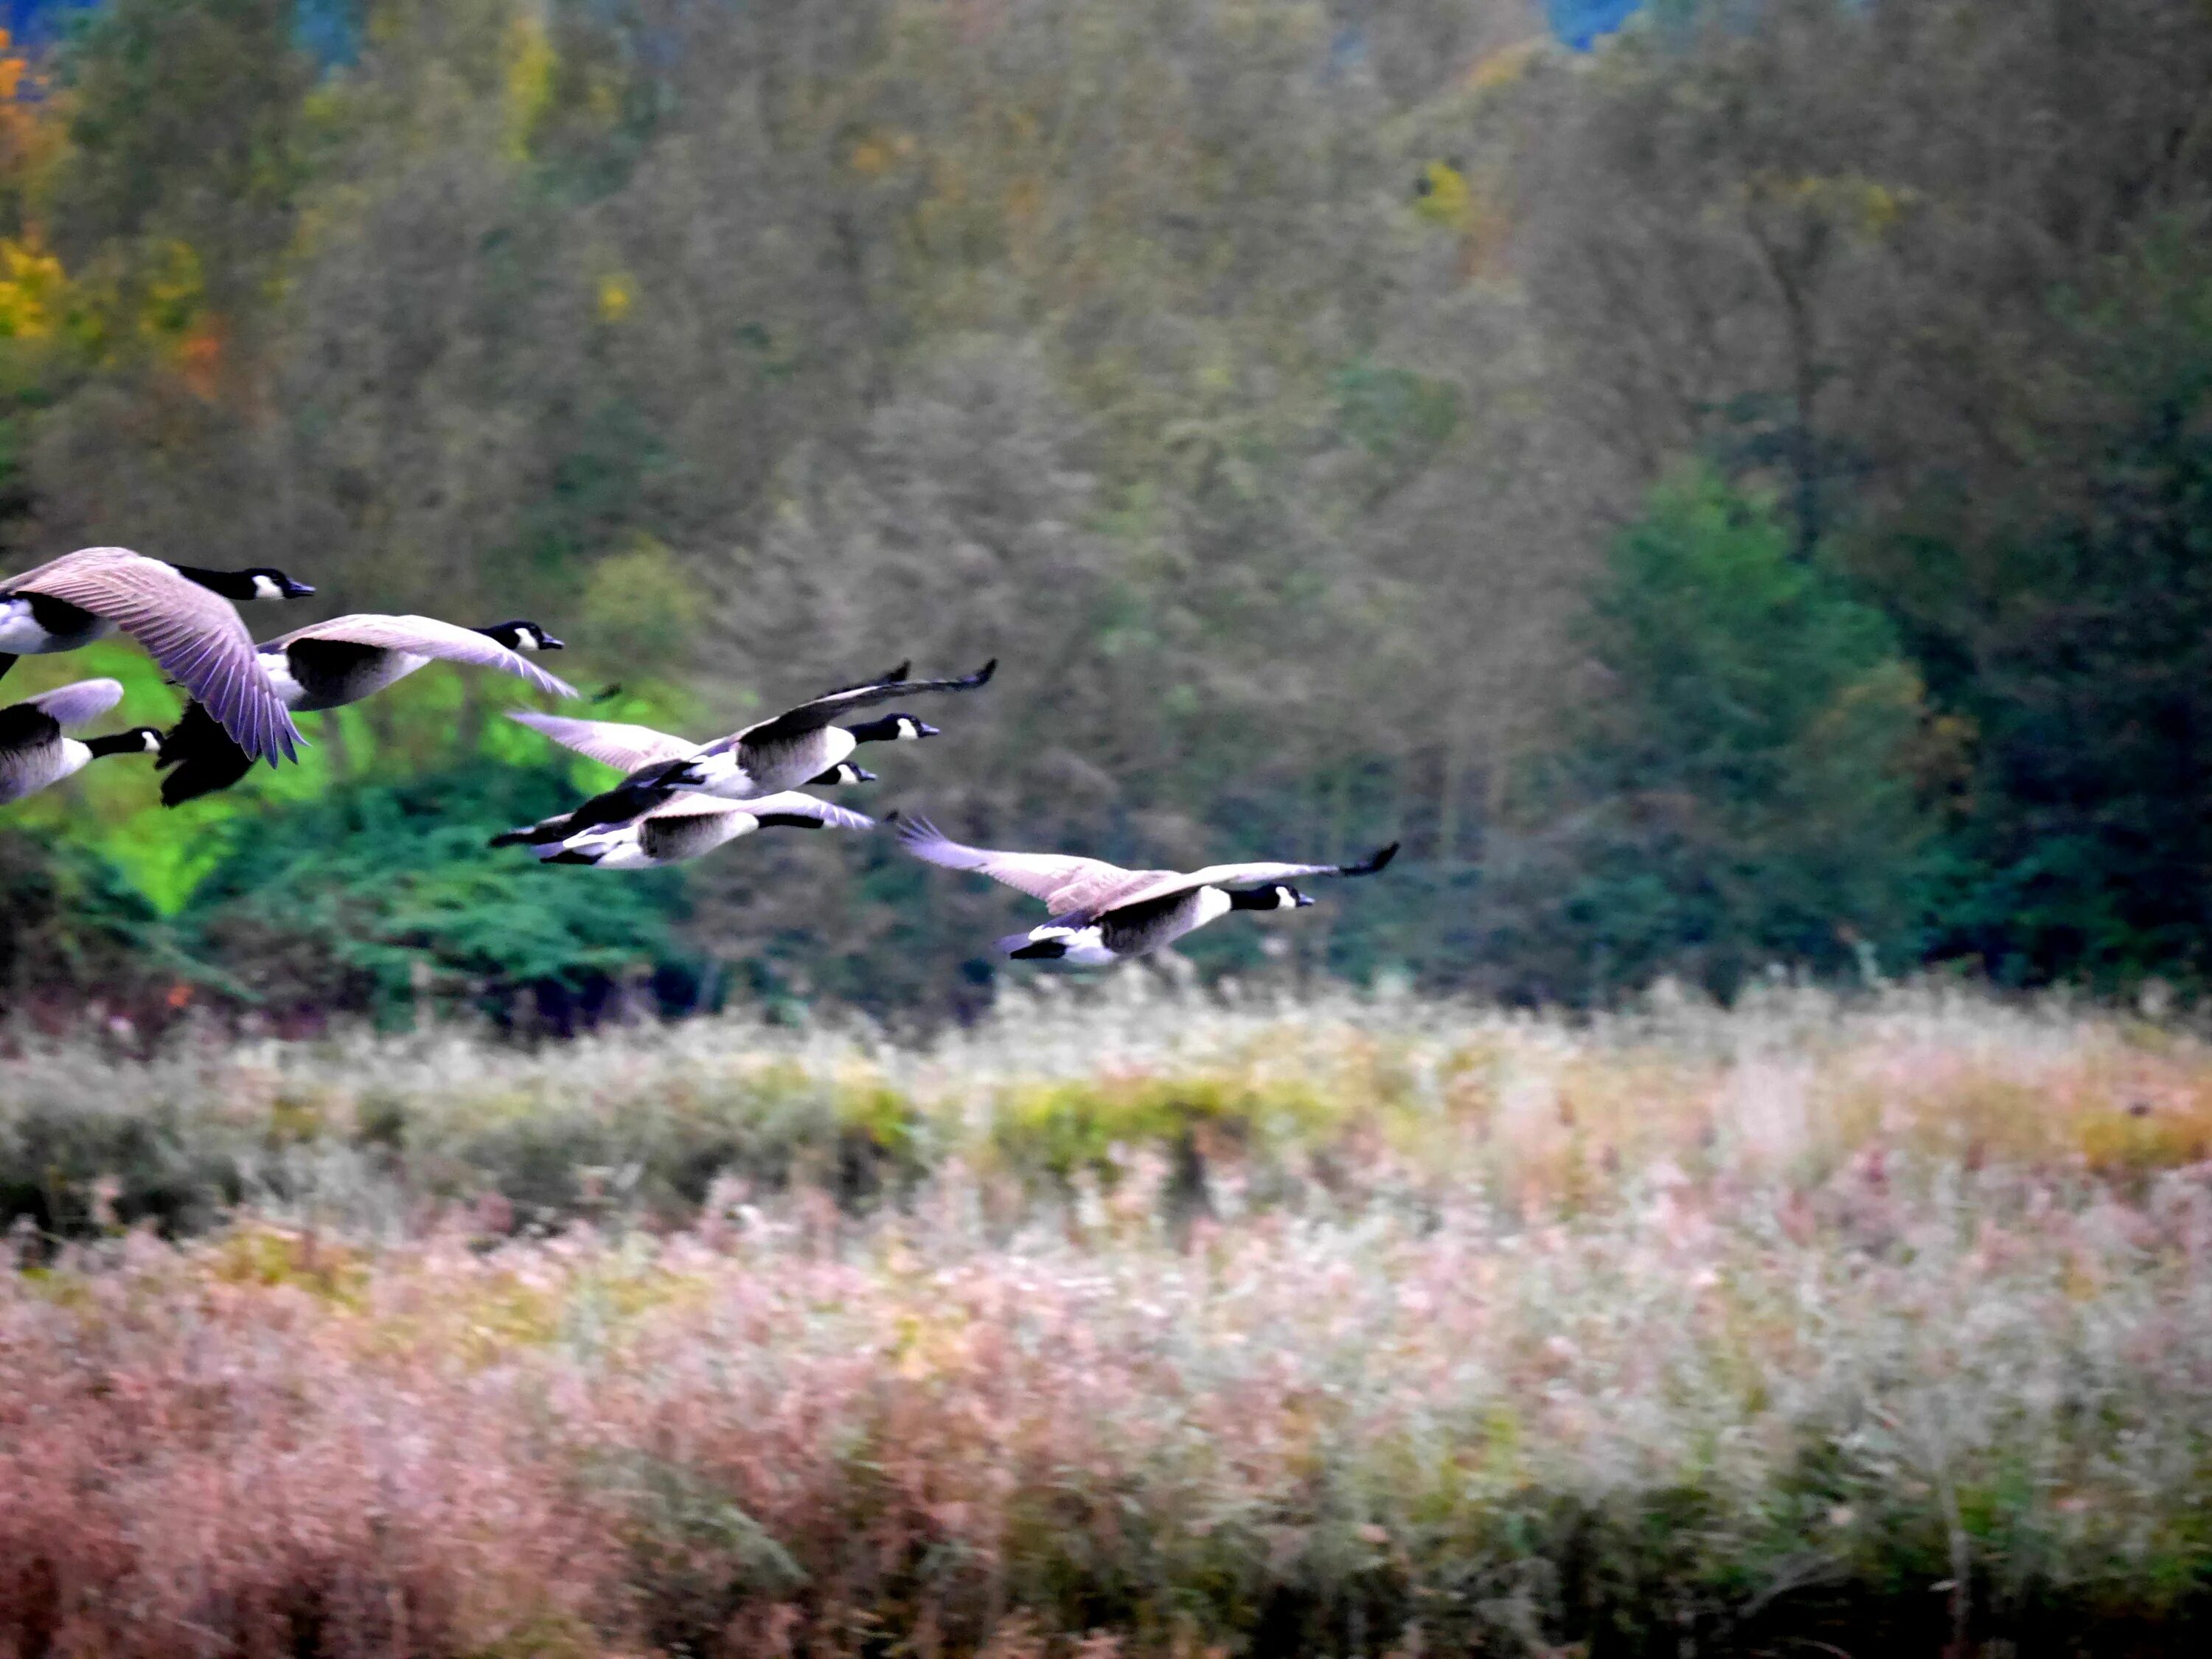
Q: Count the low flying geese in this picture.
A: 7